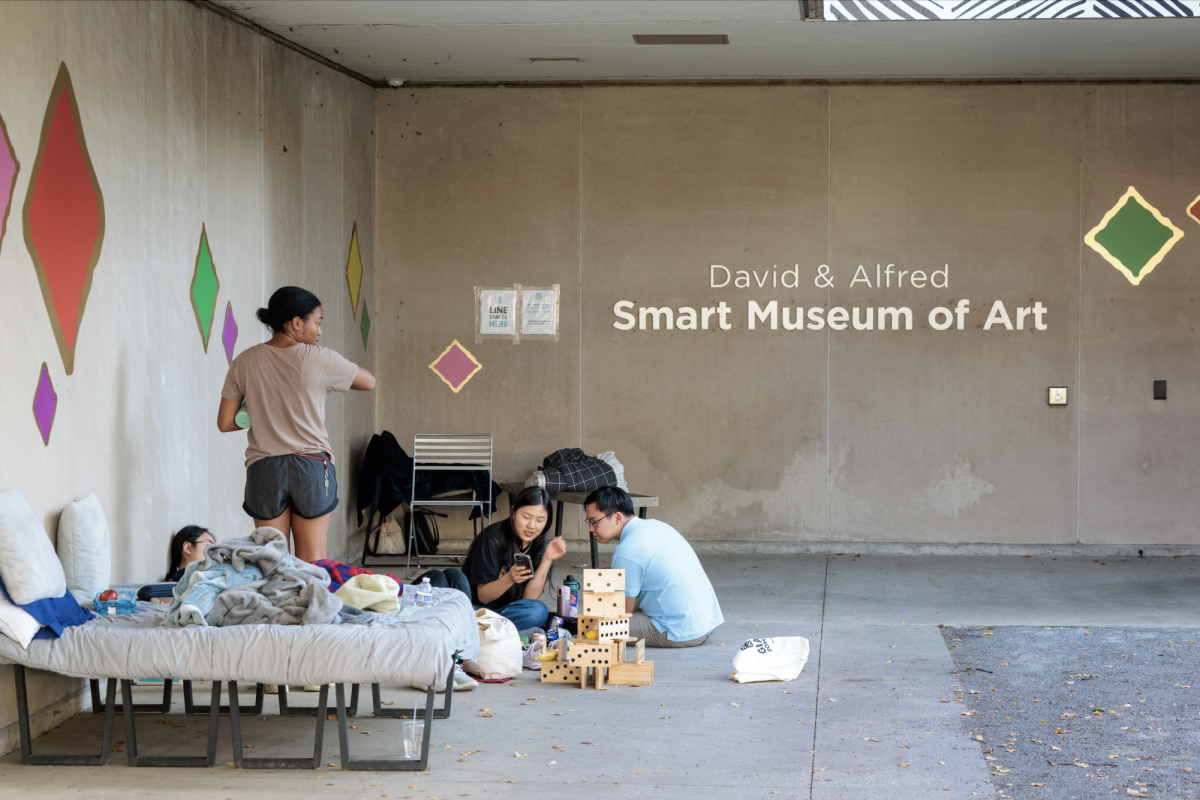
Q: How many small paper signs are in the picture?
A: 2